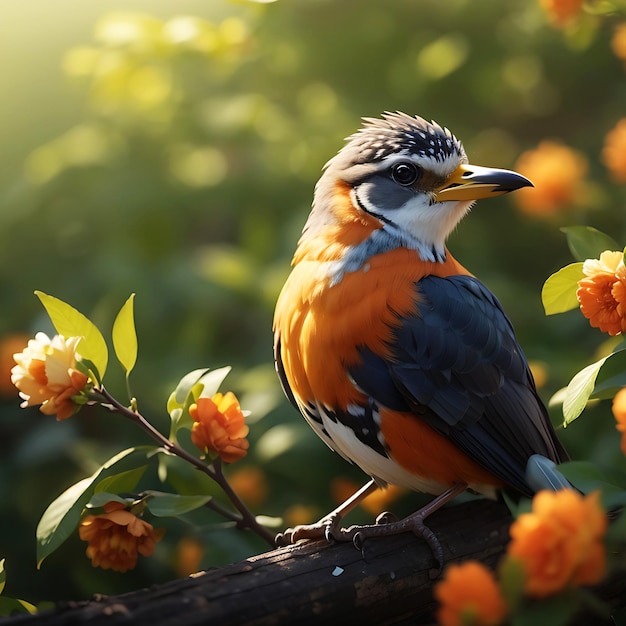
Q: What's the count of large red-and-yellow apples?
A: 0